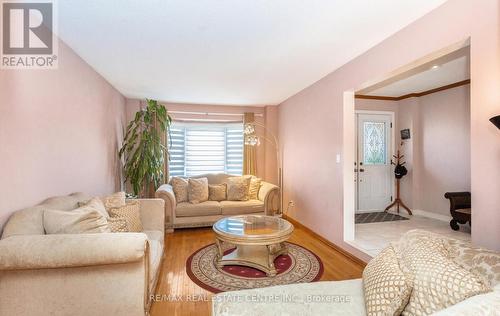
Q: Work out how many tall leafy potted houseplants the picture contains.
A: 1